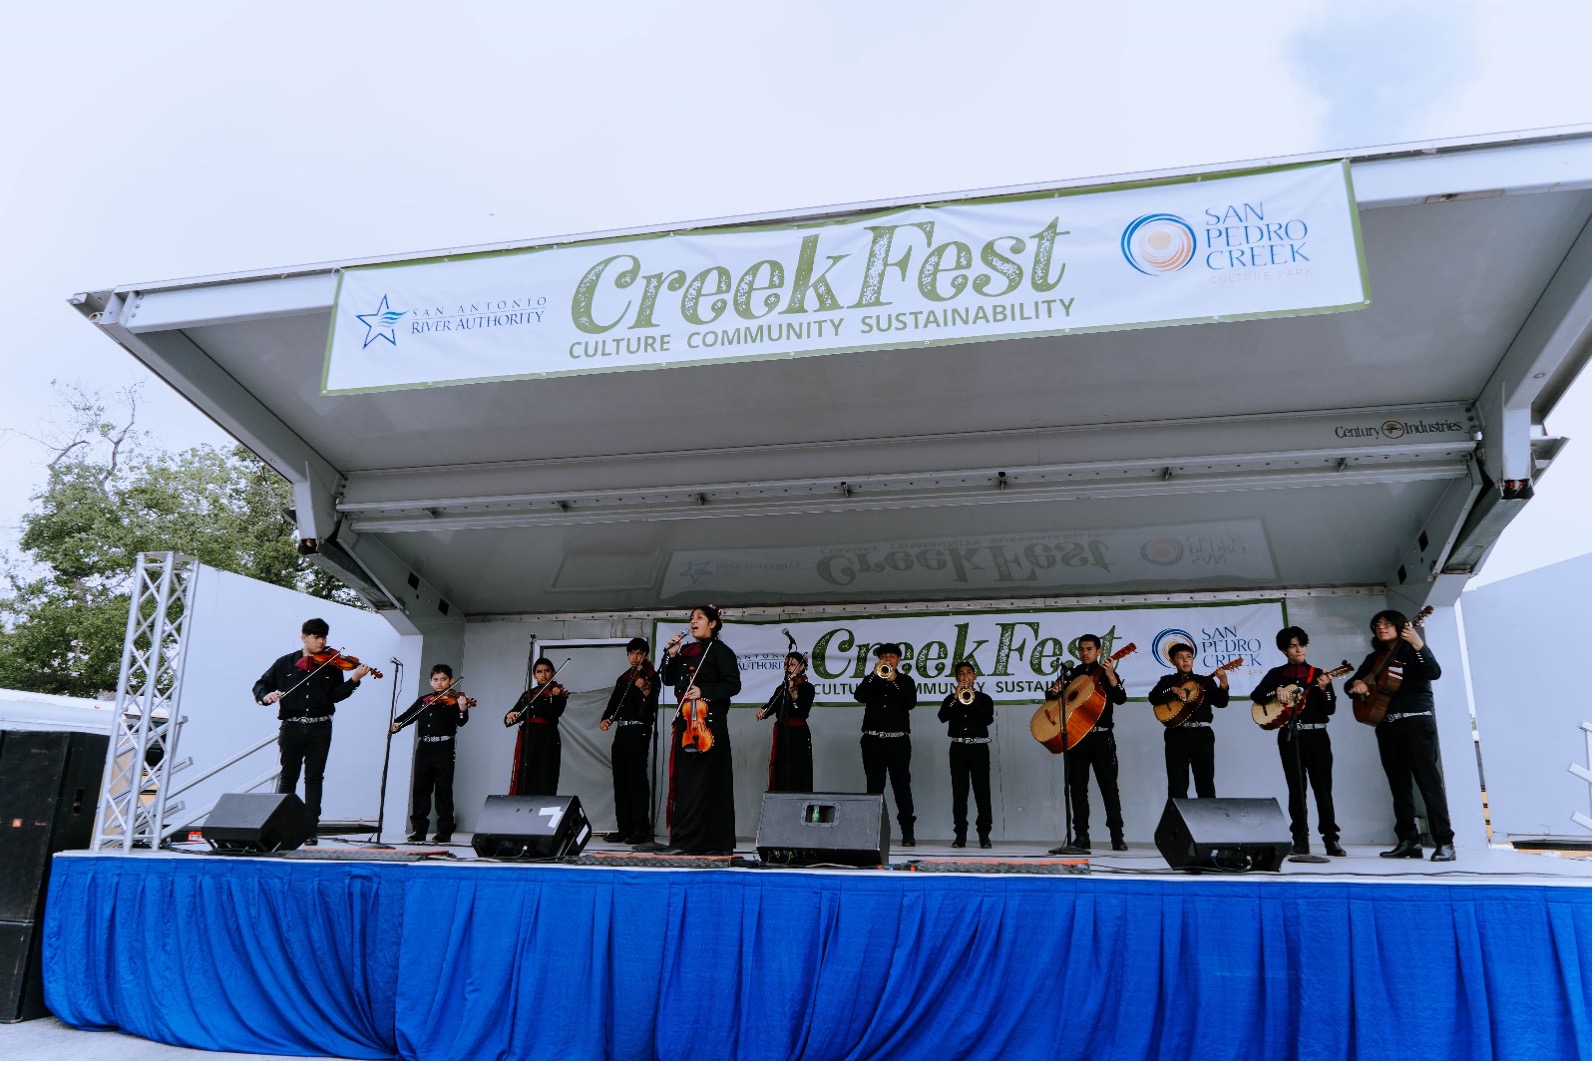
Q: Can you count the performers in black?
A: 12